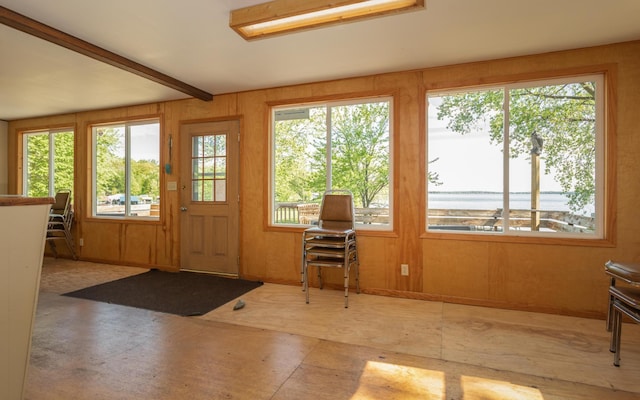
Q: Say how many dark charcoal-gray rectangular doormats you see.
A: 1